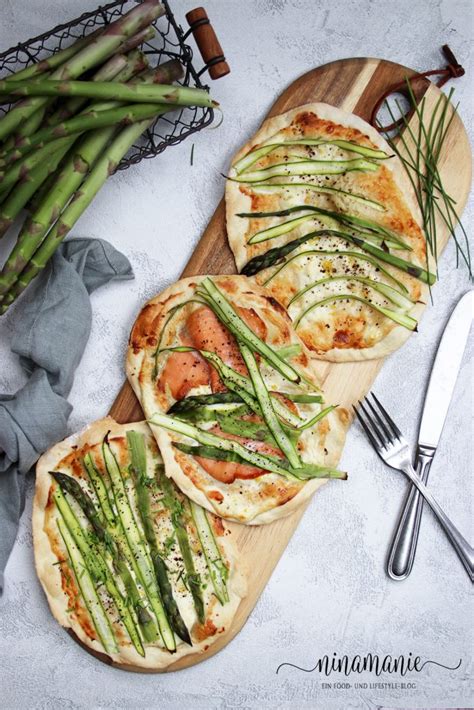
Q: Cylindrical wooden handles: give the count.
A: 1